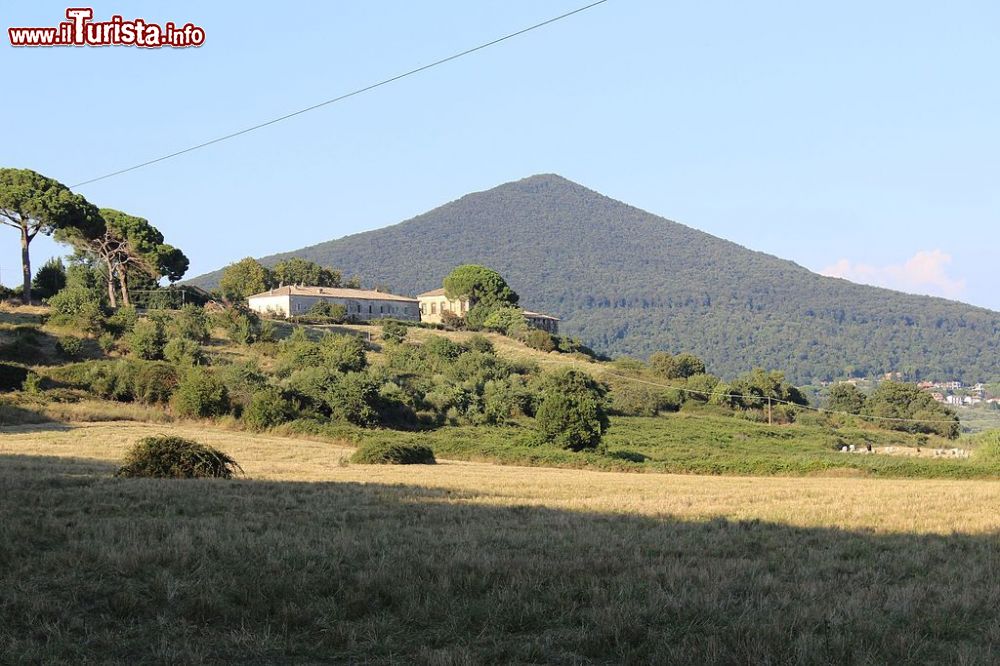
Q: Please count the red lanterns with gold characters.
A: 0